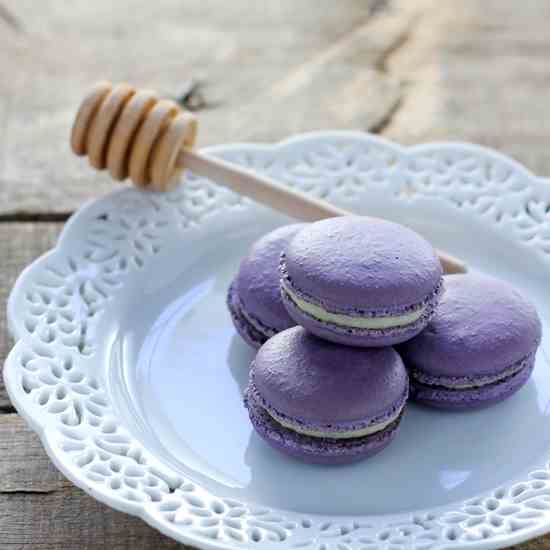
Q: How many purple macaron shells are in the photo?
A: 8